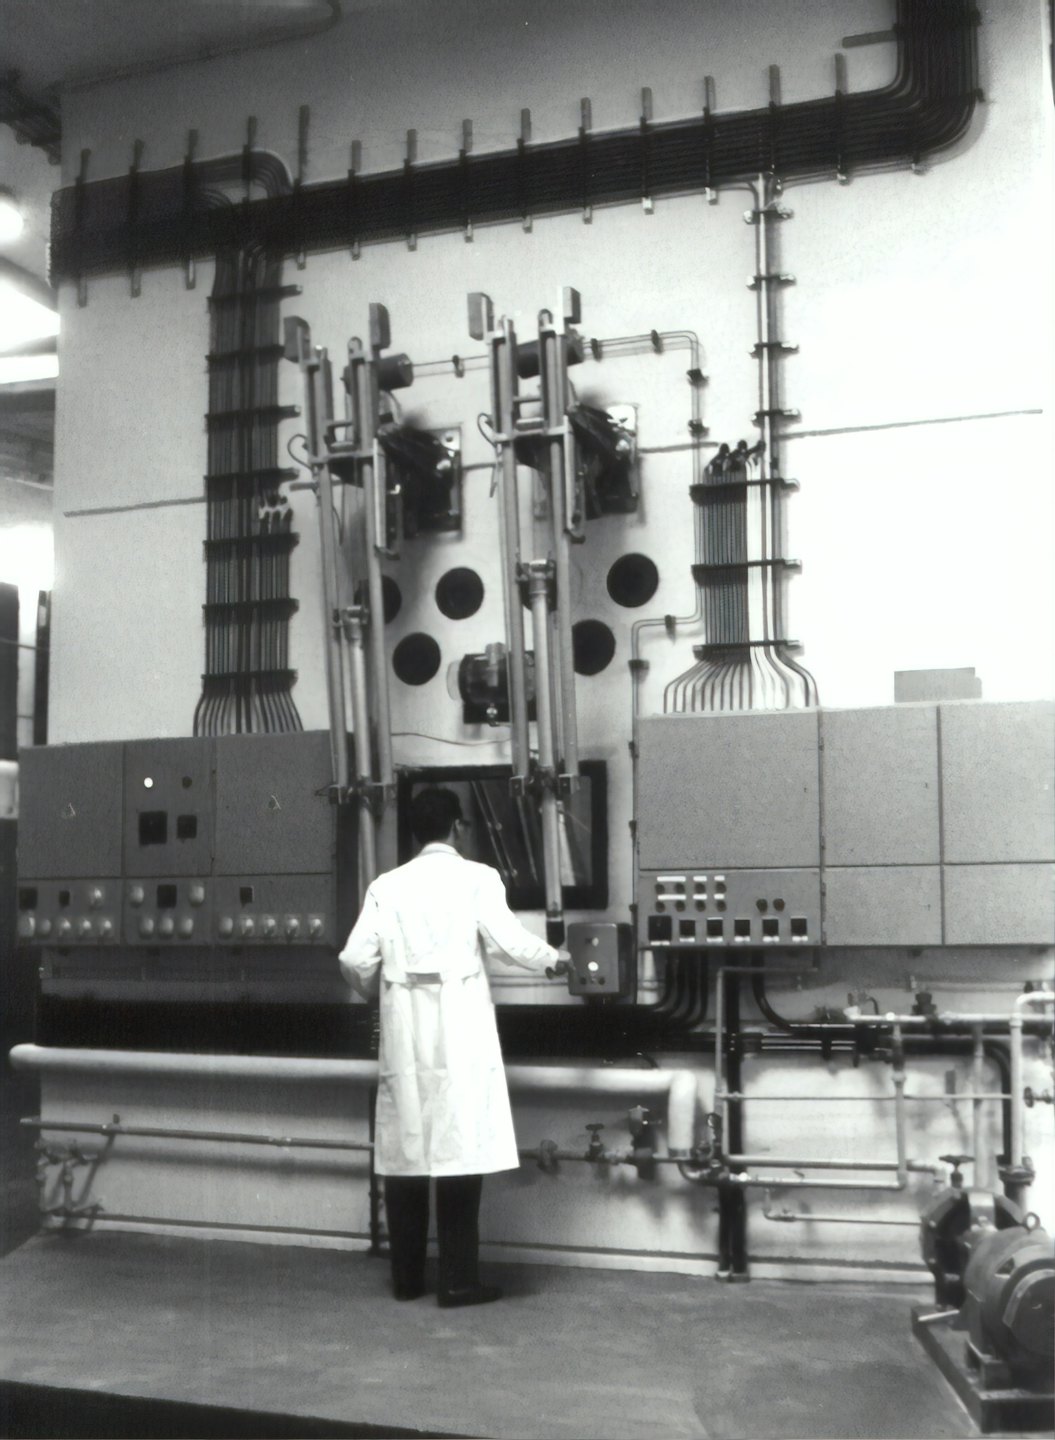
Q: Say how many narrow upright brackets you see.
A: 14